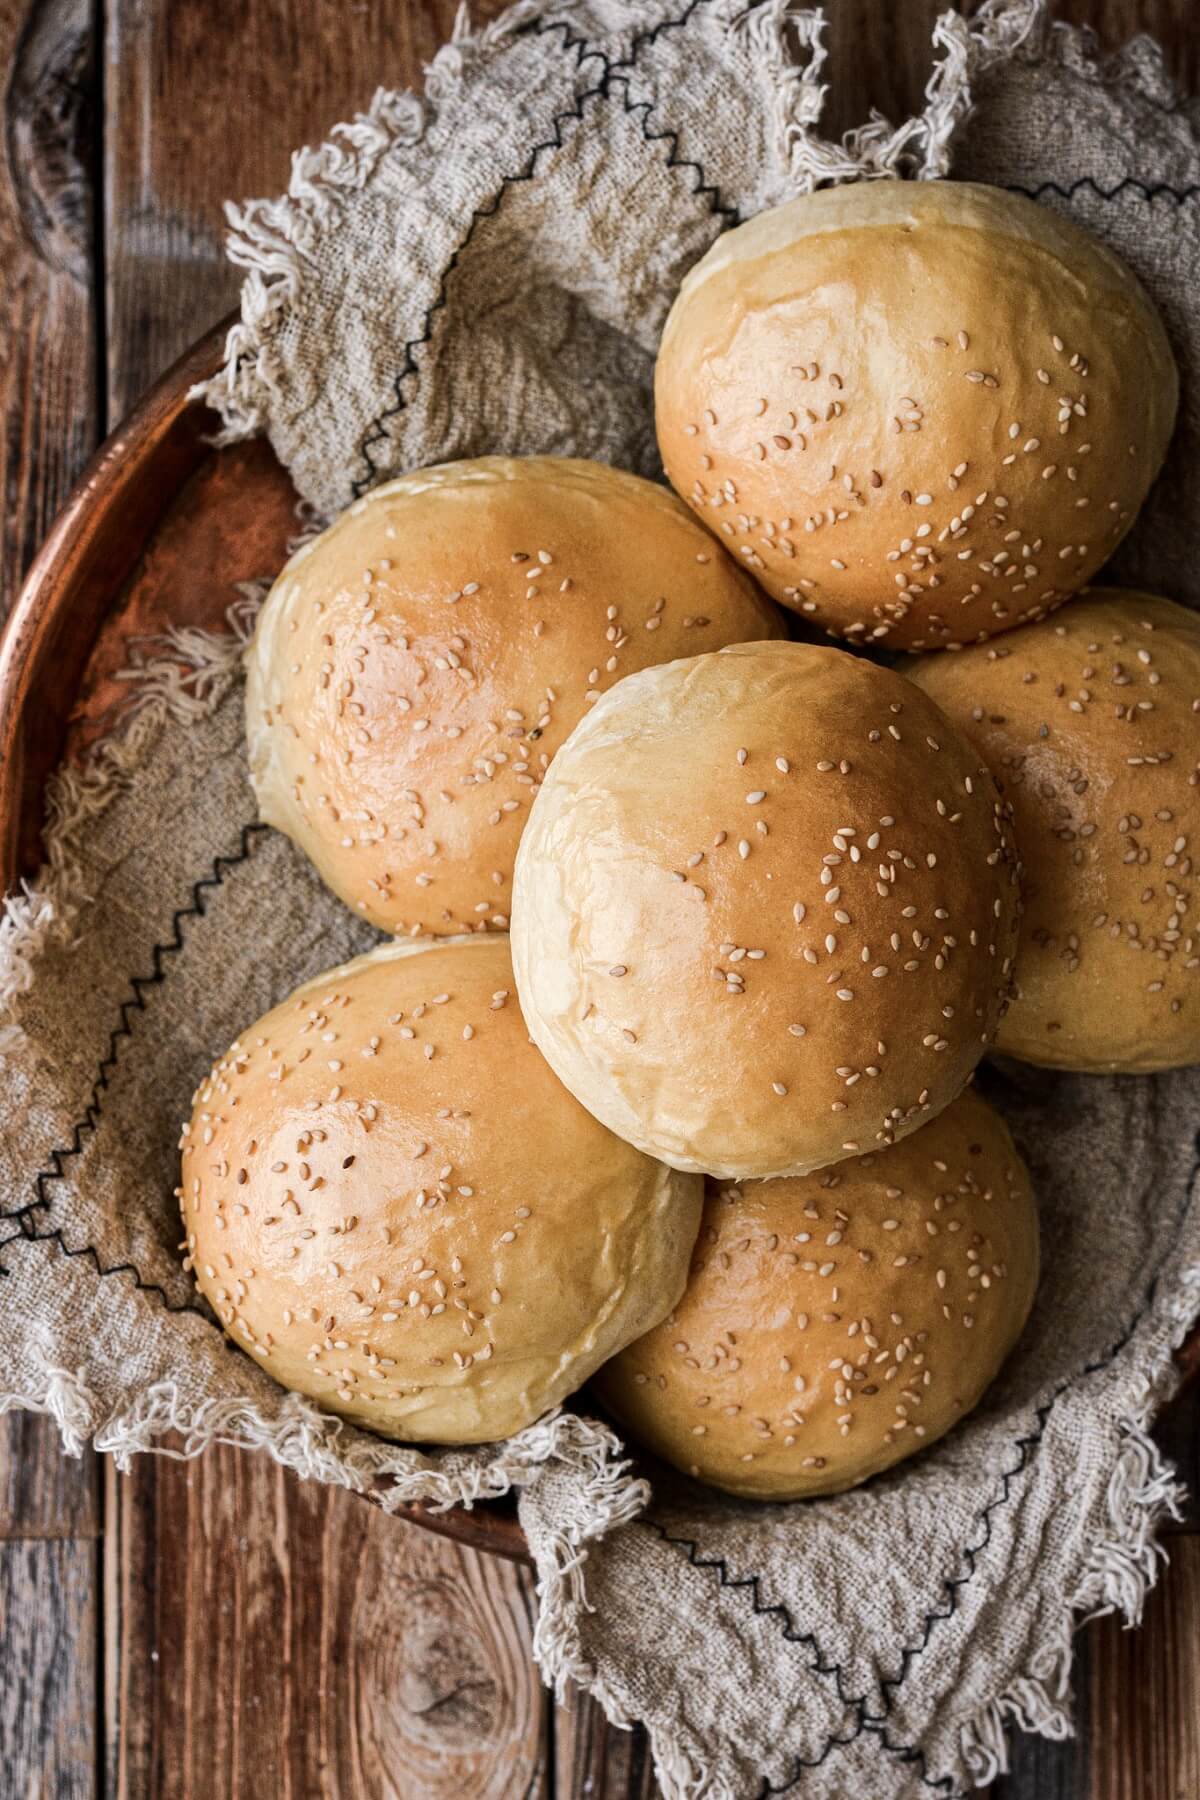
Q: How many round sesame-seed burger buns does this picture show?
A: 6